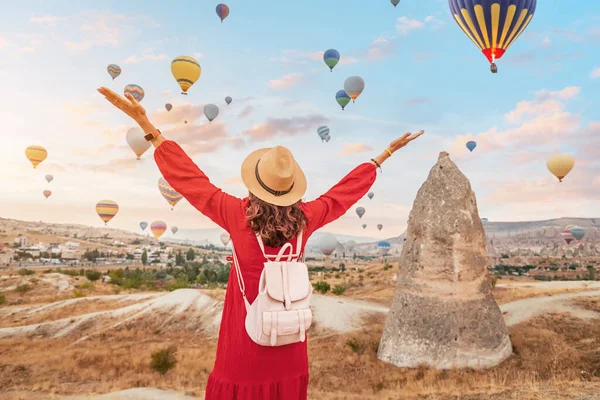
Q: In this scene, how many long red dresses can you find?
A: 1